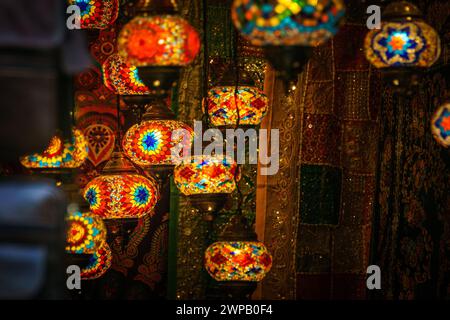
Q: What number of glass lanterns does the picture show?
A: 14